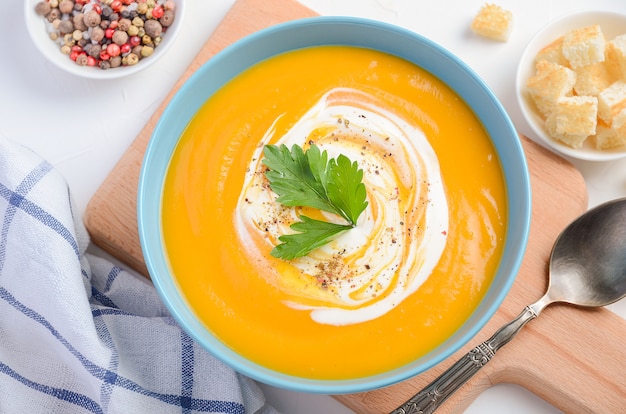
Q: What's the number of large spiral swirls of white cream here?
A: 1